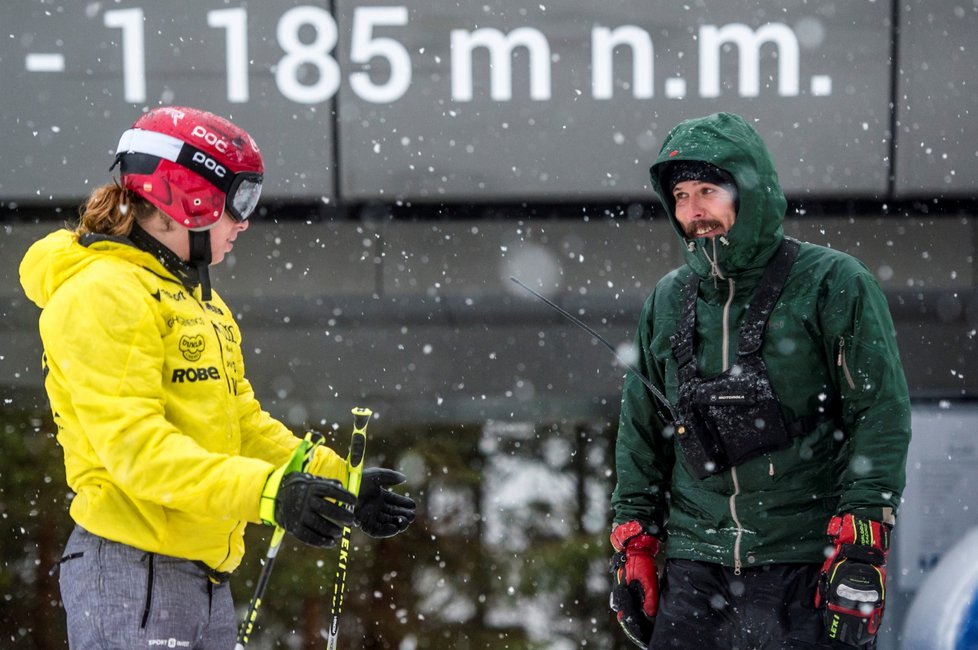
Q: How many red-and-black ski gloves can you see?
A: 2